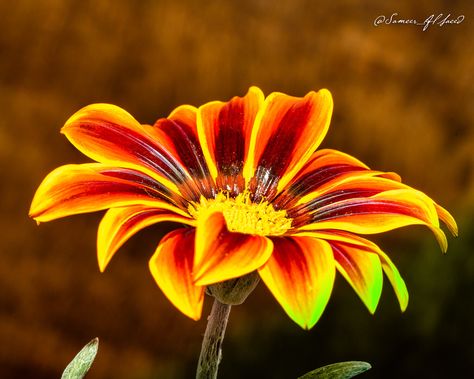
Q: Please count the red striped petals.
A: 14